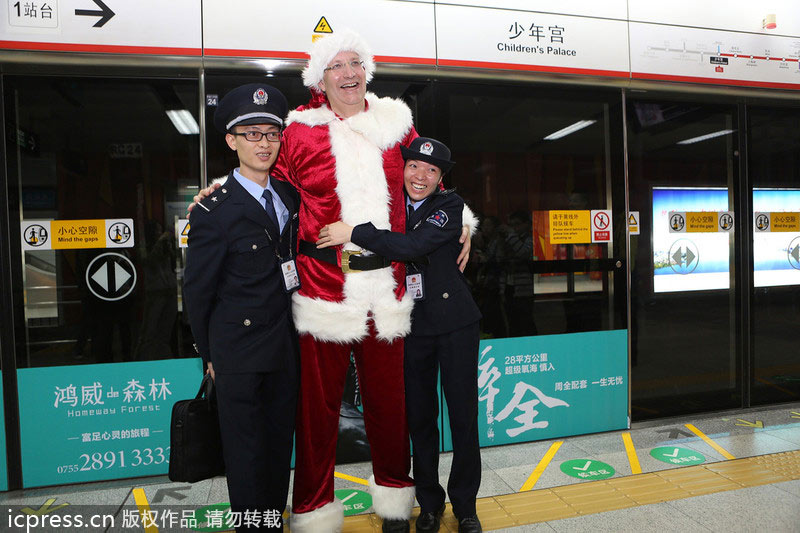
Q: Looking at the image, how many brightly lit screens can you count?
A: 2